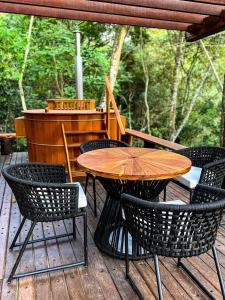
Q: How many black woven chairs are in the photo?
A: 4